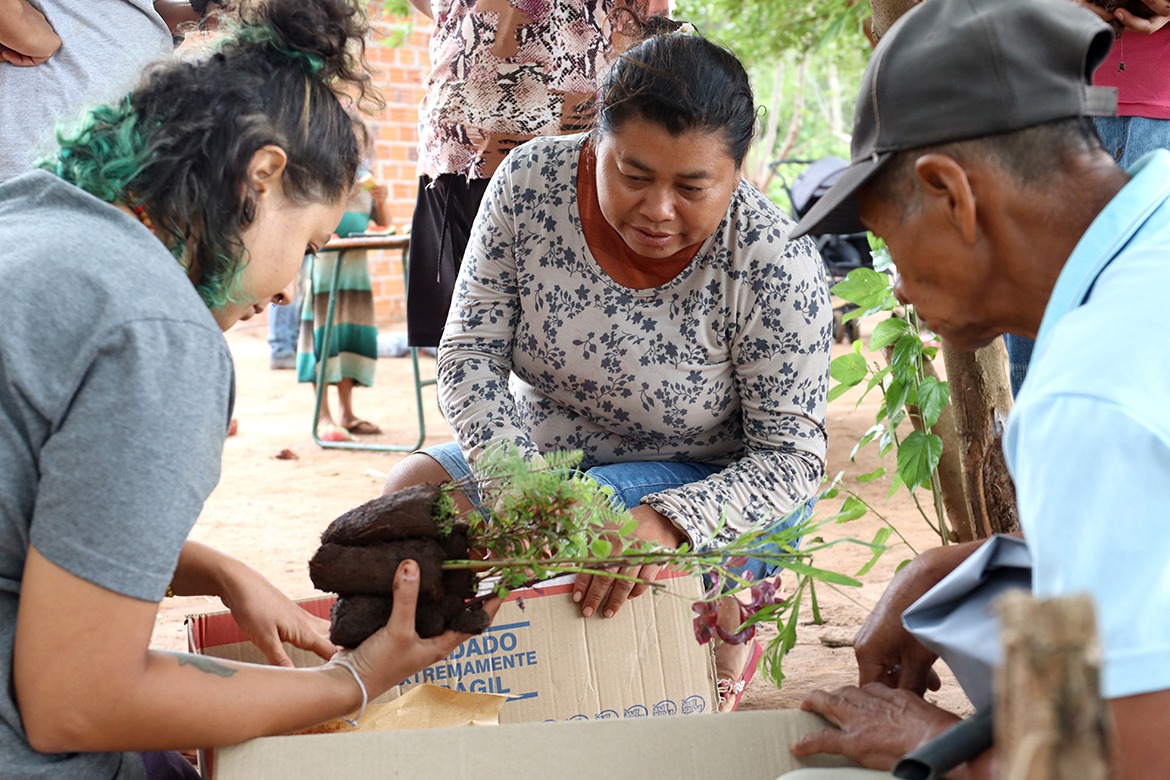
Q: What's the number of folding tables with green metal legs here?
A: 1